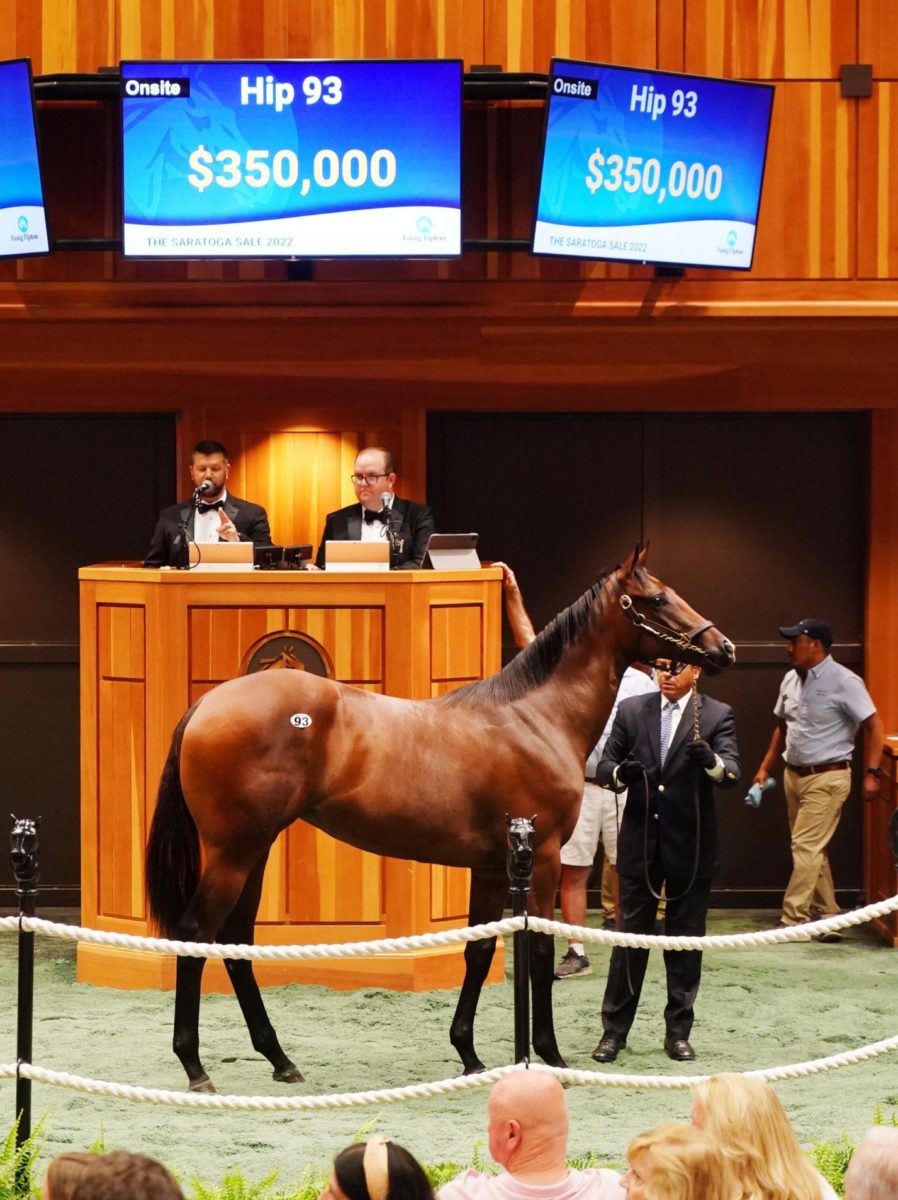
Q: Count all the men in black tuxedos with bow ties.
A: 2